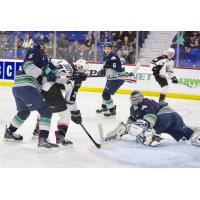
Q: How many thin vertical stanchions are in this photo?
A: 5